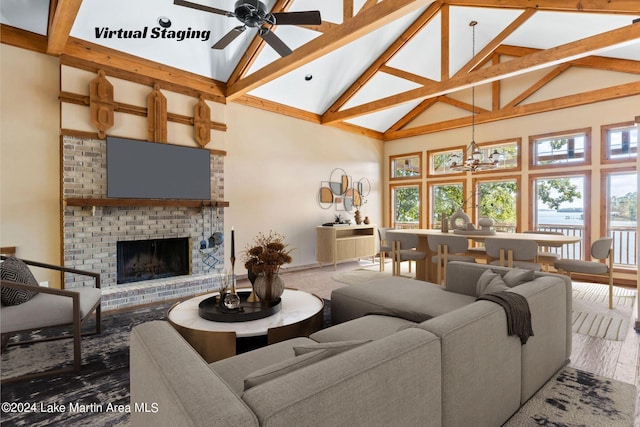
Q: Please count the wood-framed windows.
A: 10